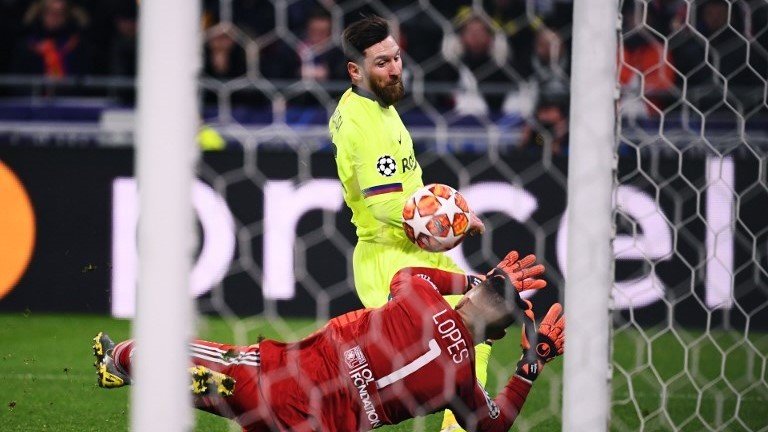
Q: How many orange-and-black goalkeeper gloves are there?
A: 2